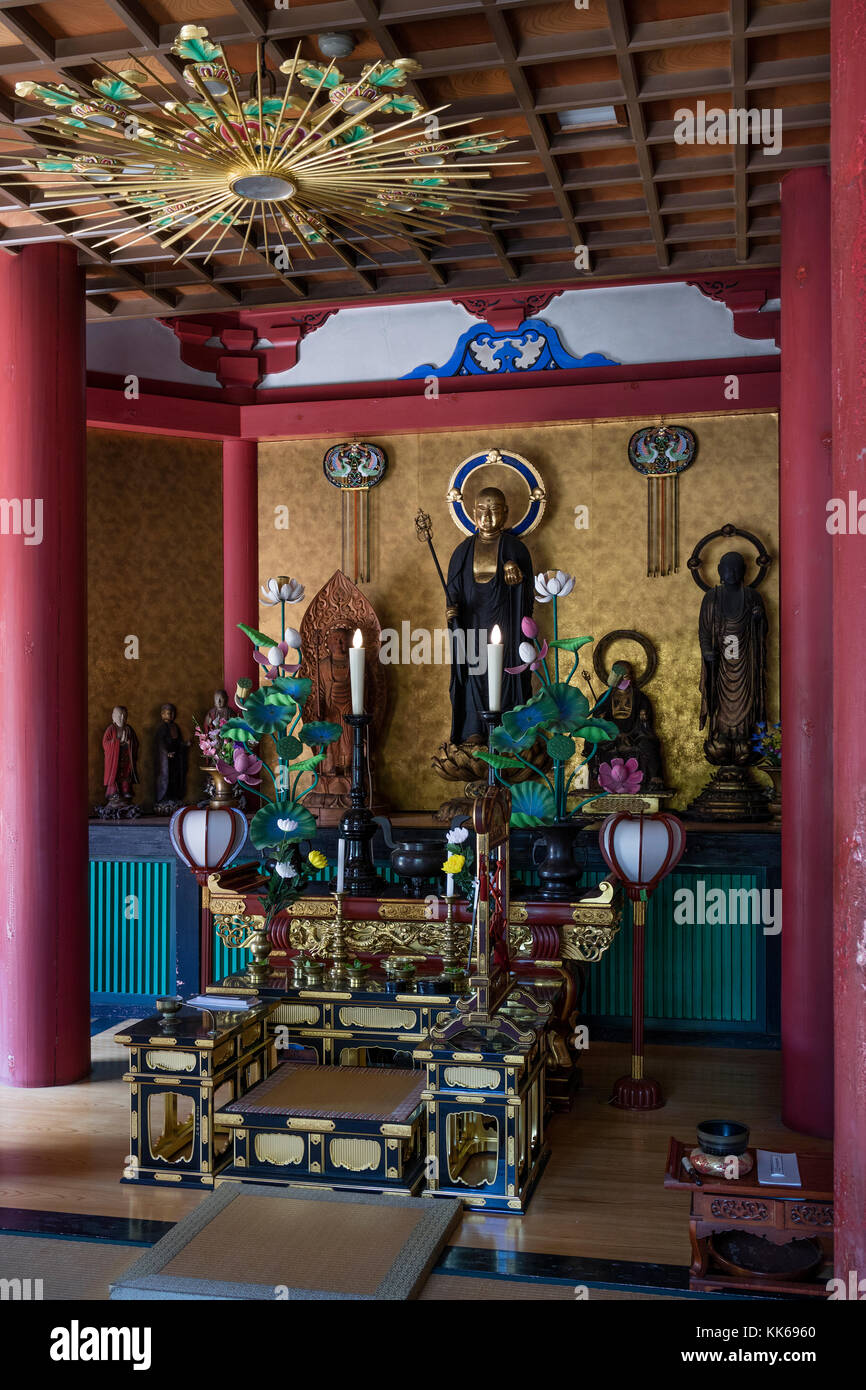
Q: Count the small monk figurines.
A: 3